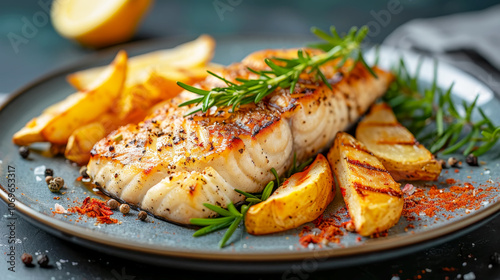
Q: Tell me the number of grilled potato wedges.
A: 3